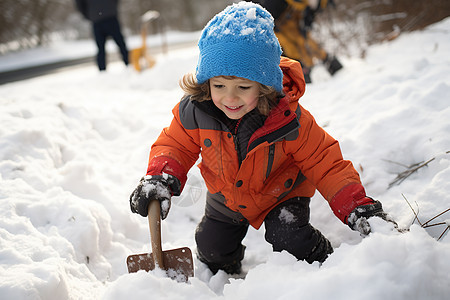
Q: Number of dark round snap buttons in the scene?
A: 6